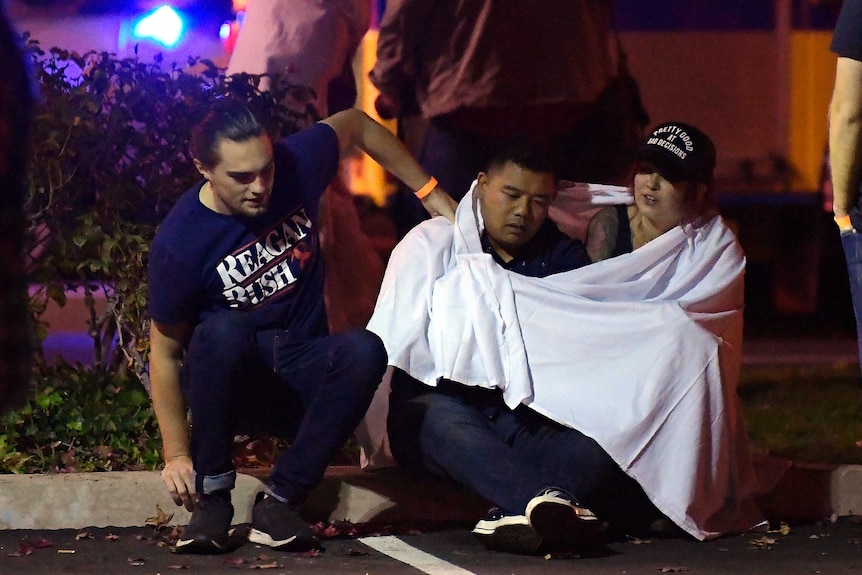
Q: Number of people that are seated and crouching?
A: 3